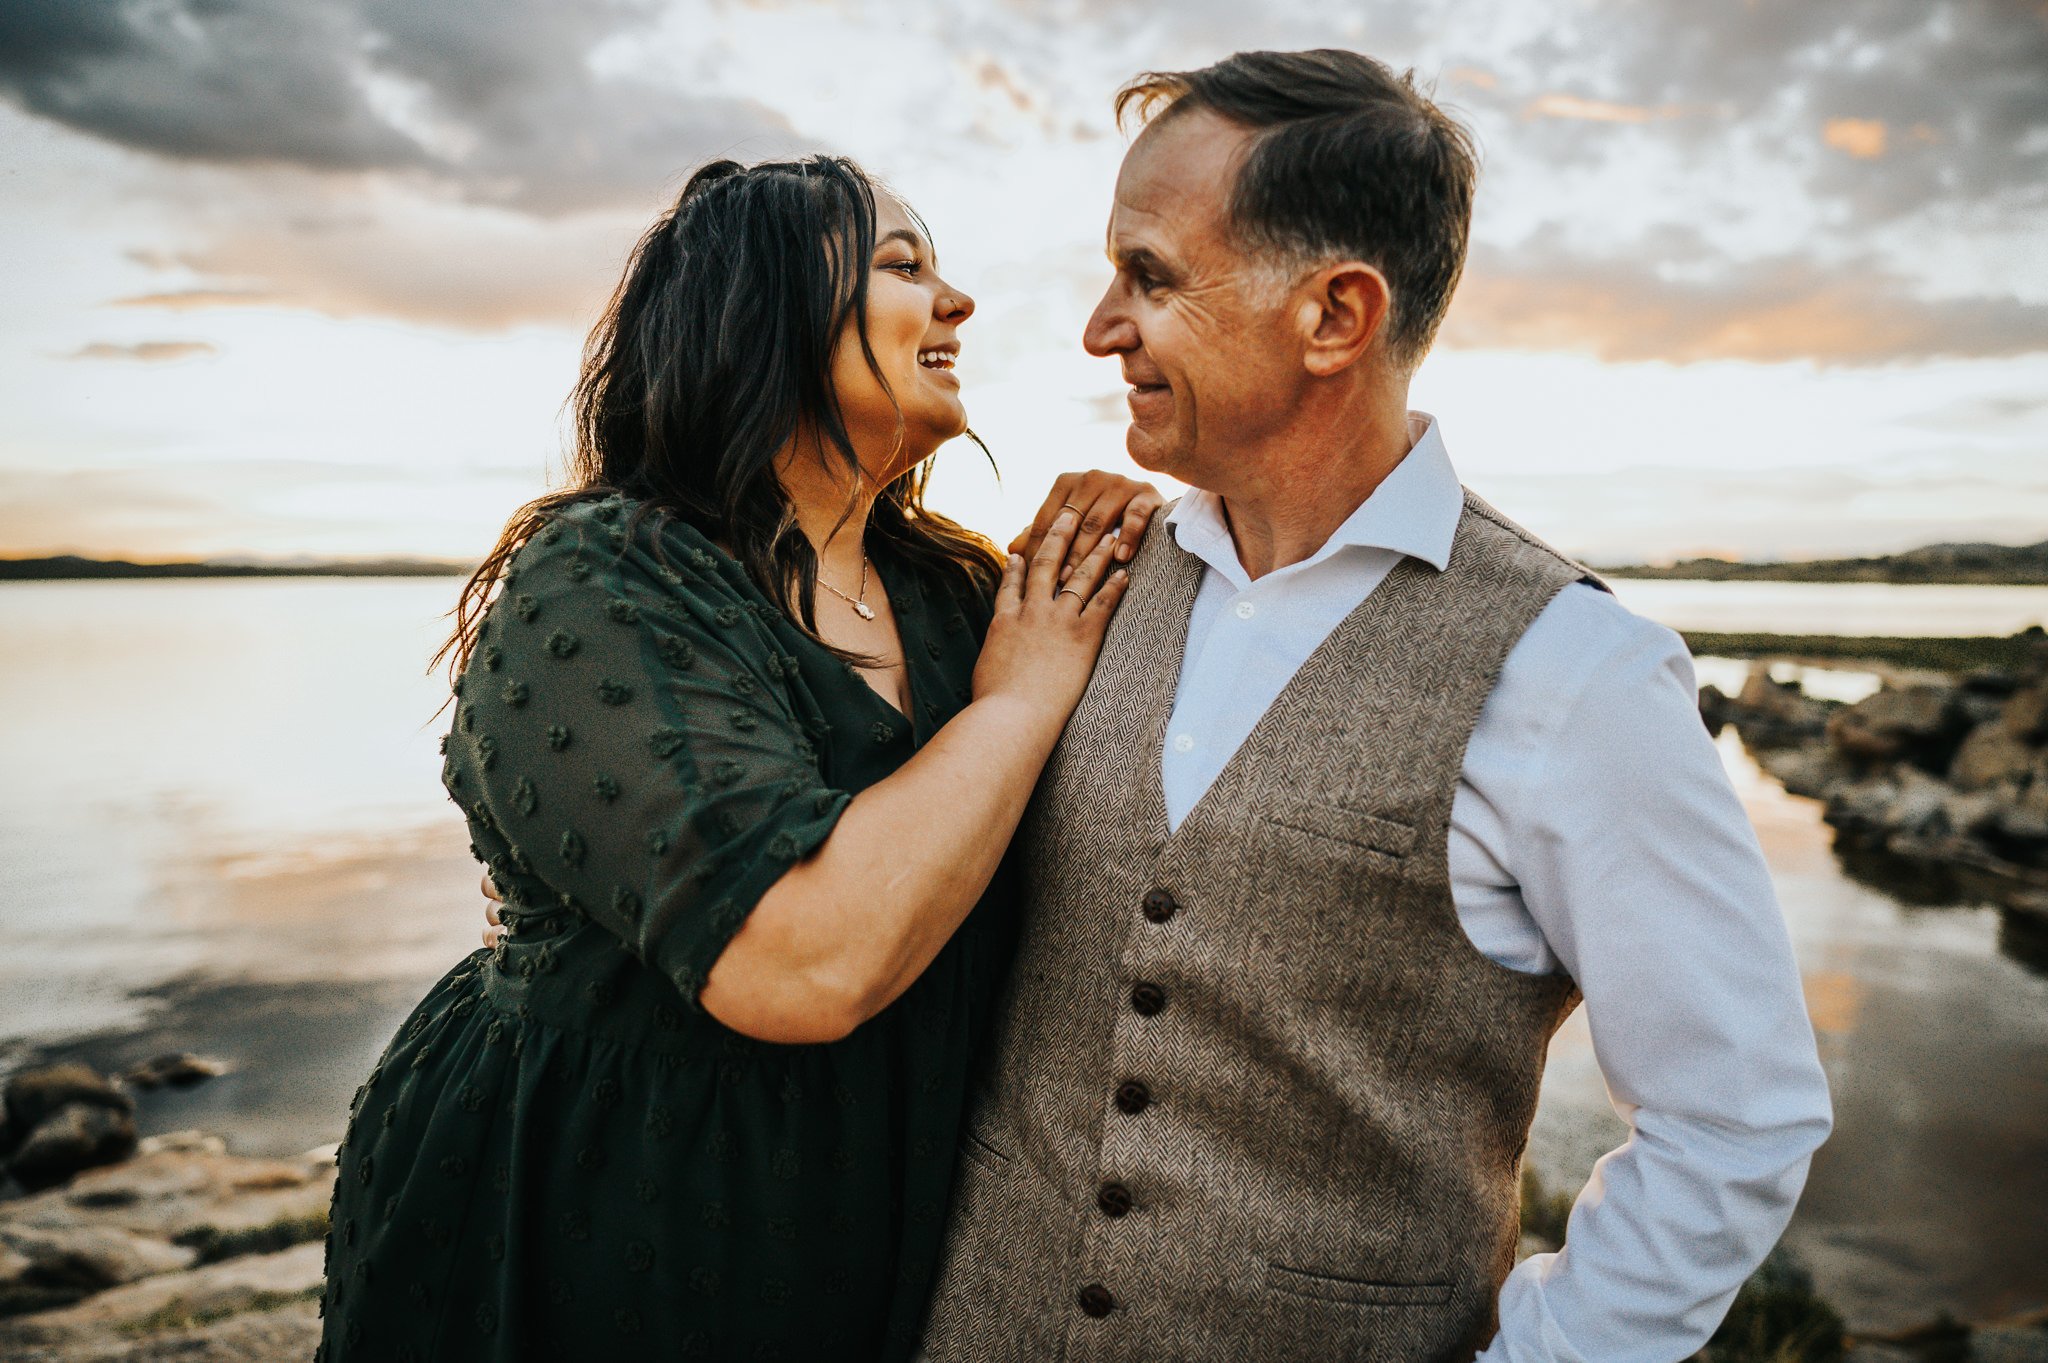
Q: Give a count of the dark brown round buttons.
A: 5